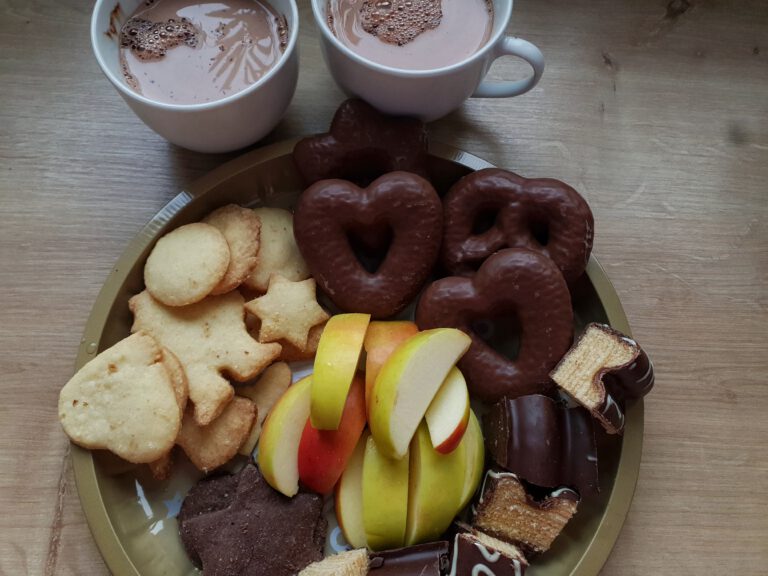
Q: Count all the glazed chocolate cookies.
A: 4